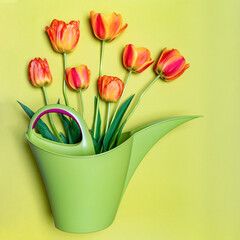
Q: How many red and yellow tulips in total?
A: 7